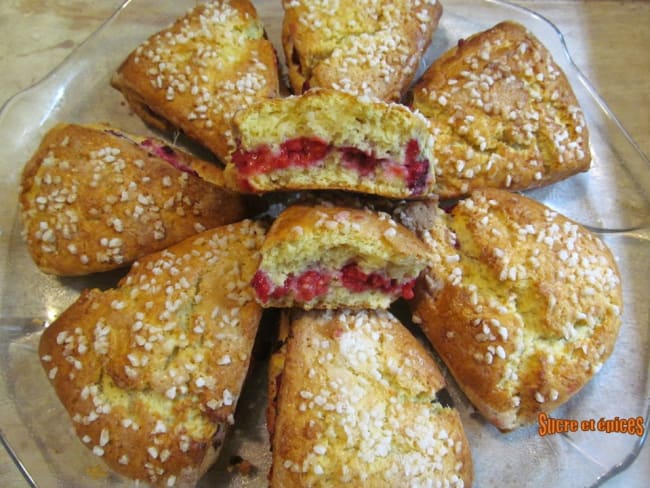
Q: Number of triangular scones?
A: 7